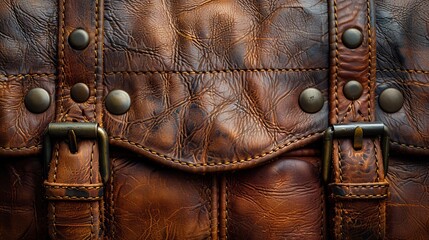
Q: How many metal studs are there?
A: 8